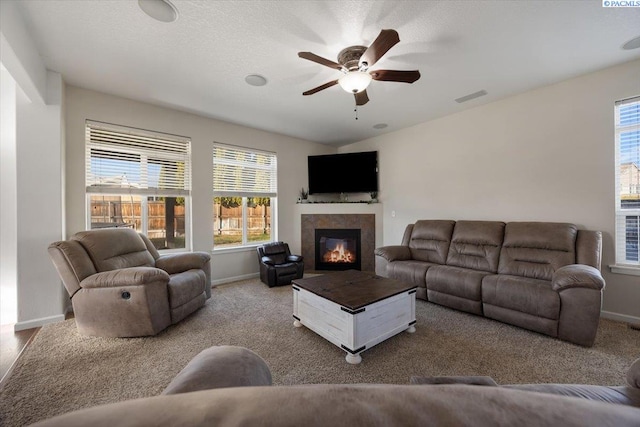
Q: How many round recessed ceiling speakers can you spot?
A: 4